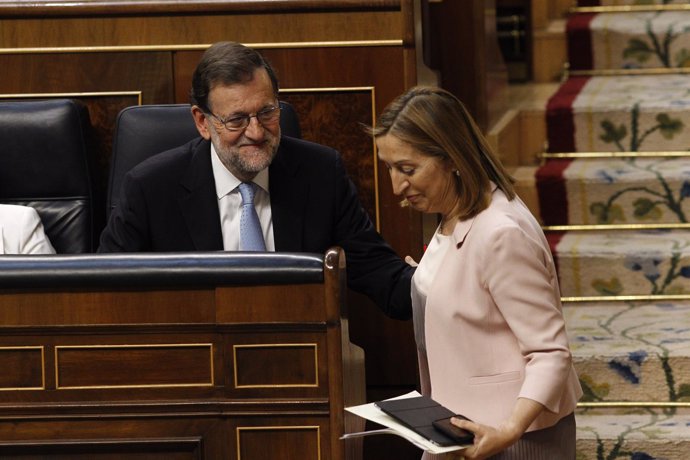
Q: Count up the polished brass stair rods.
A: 6